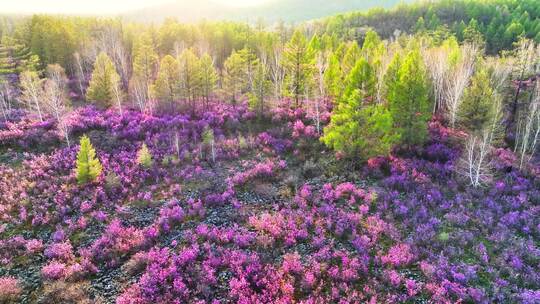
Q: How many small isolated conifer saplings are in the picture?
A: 2